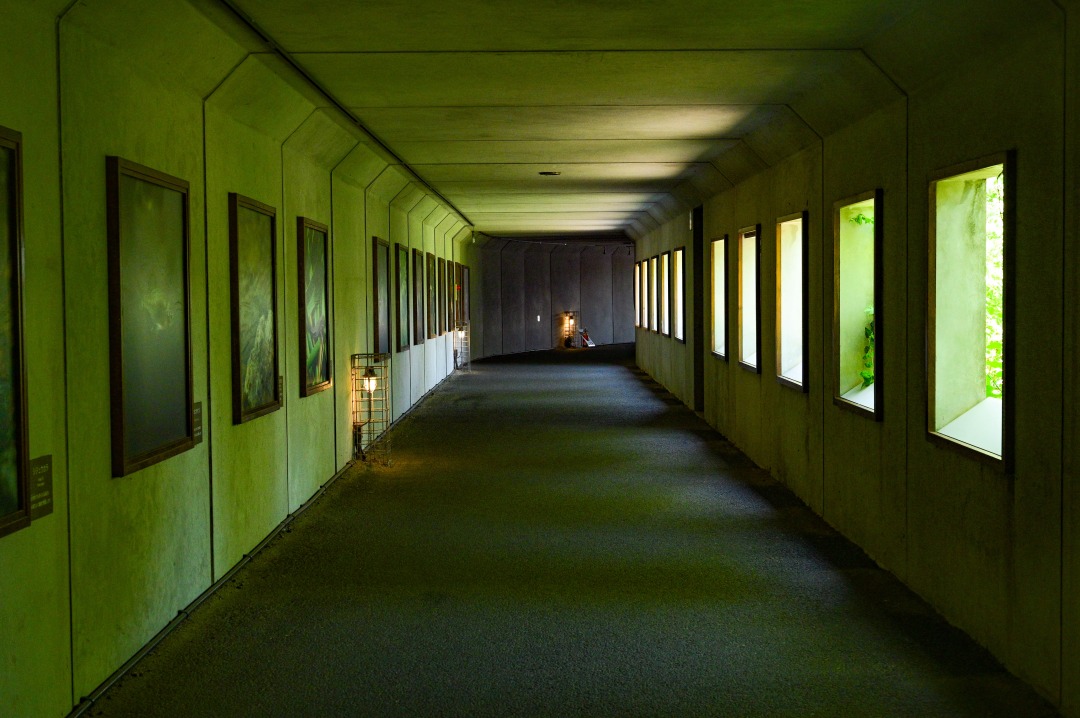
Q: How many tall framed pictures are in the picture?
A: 12